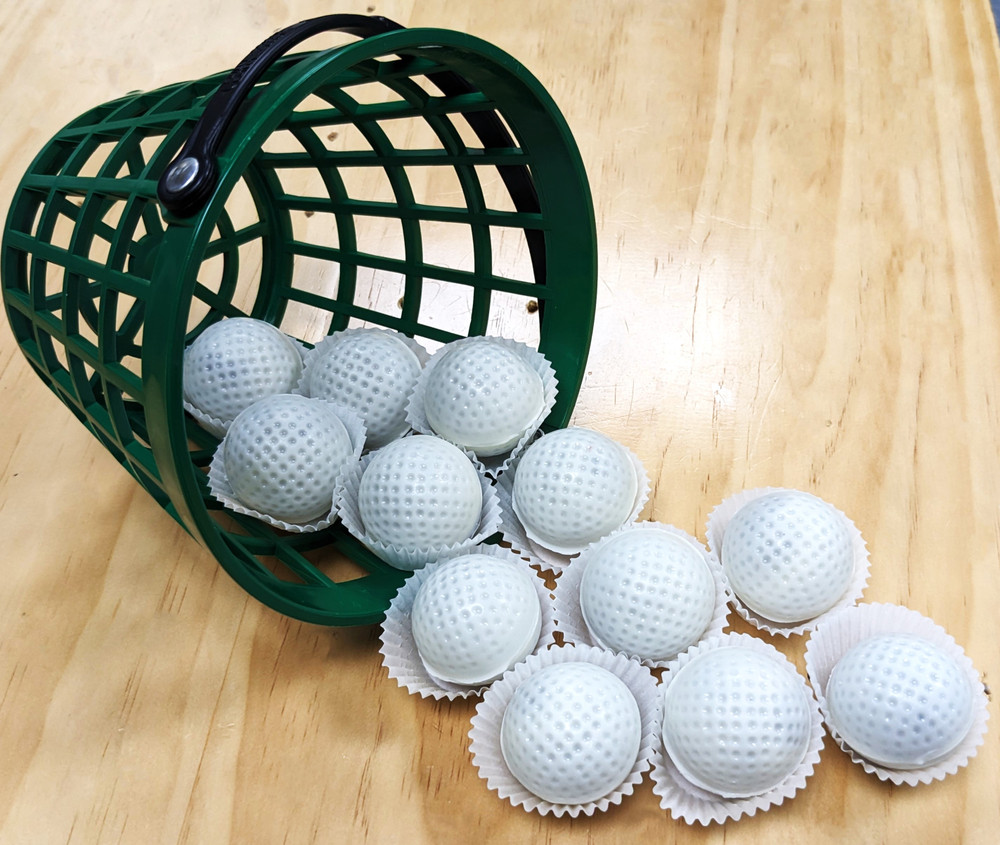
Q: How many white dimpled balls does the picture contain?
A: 12